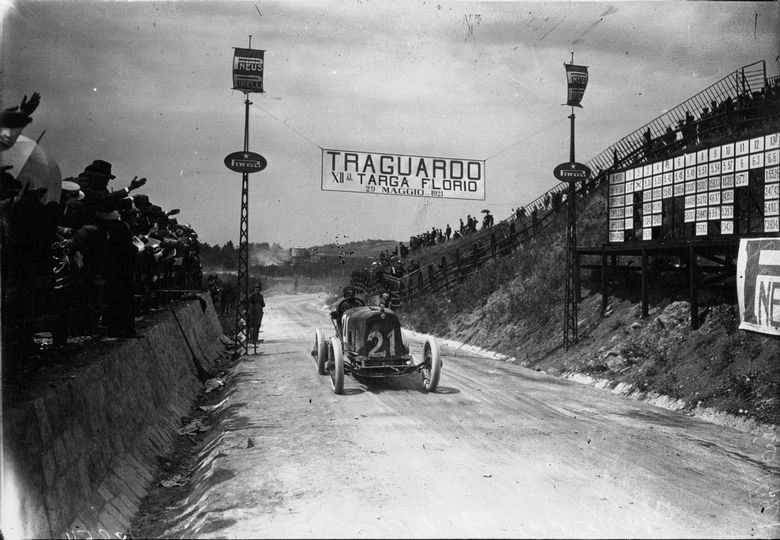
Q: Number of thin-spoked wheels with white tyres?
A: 3